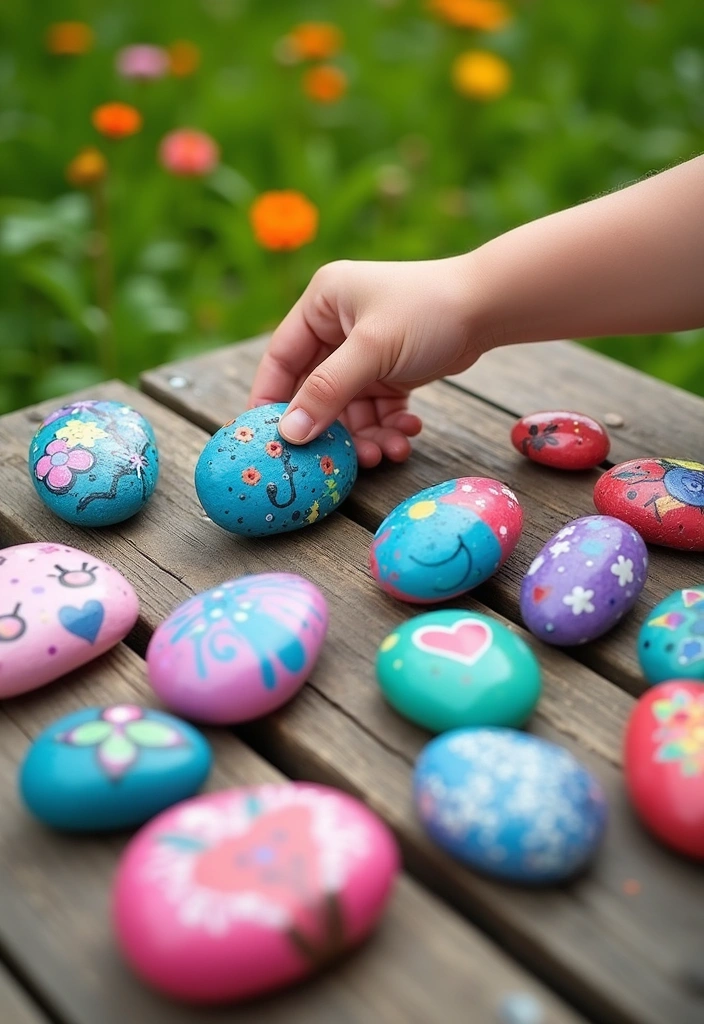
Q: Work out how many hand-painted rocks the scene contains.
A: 14